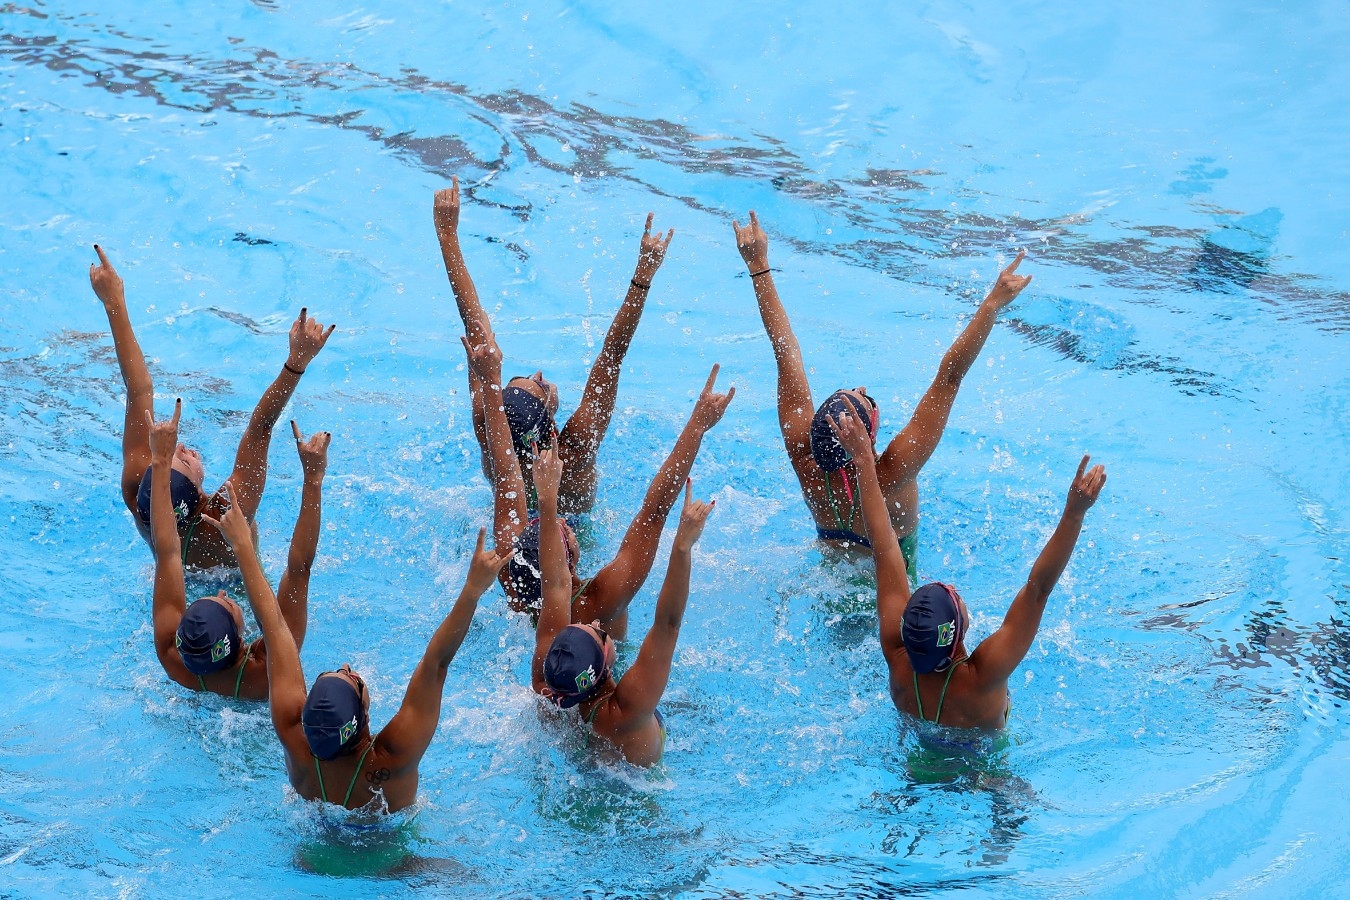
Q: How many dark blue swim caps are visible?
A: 8